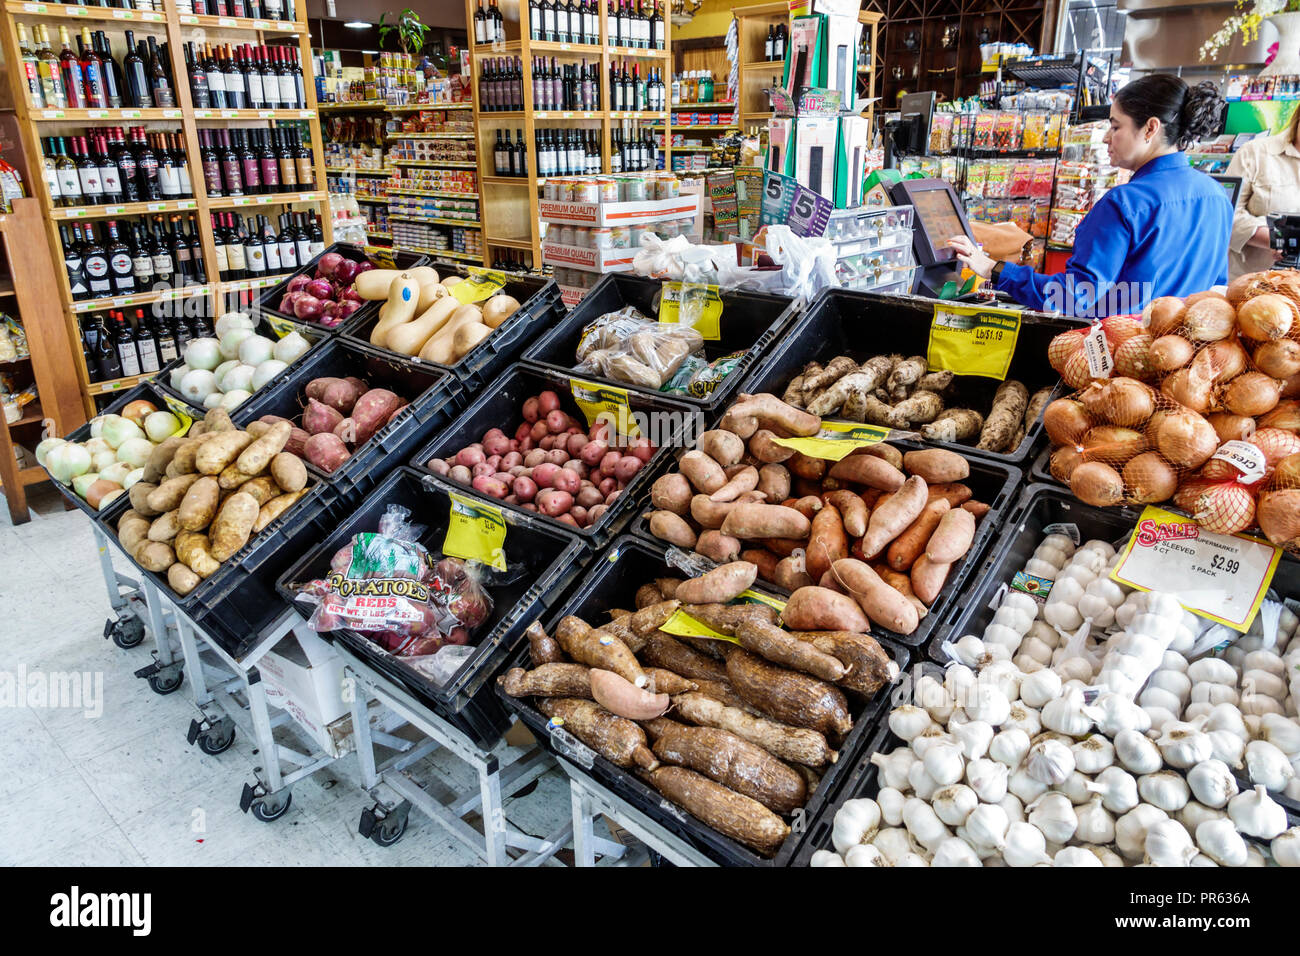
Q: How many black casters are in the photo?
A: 5